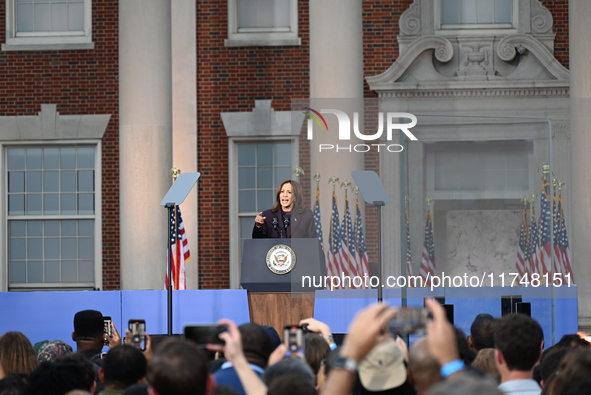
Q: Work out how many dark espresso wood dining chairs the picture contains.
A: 0